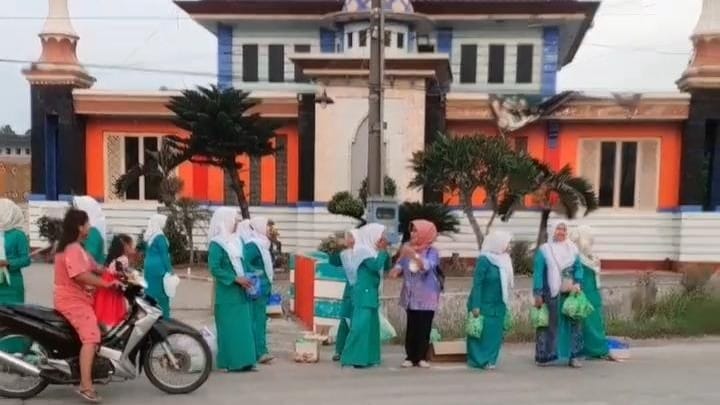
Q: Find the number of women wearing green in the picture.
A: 10